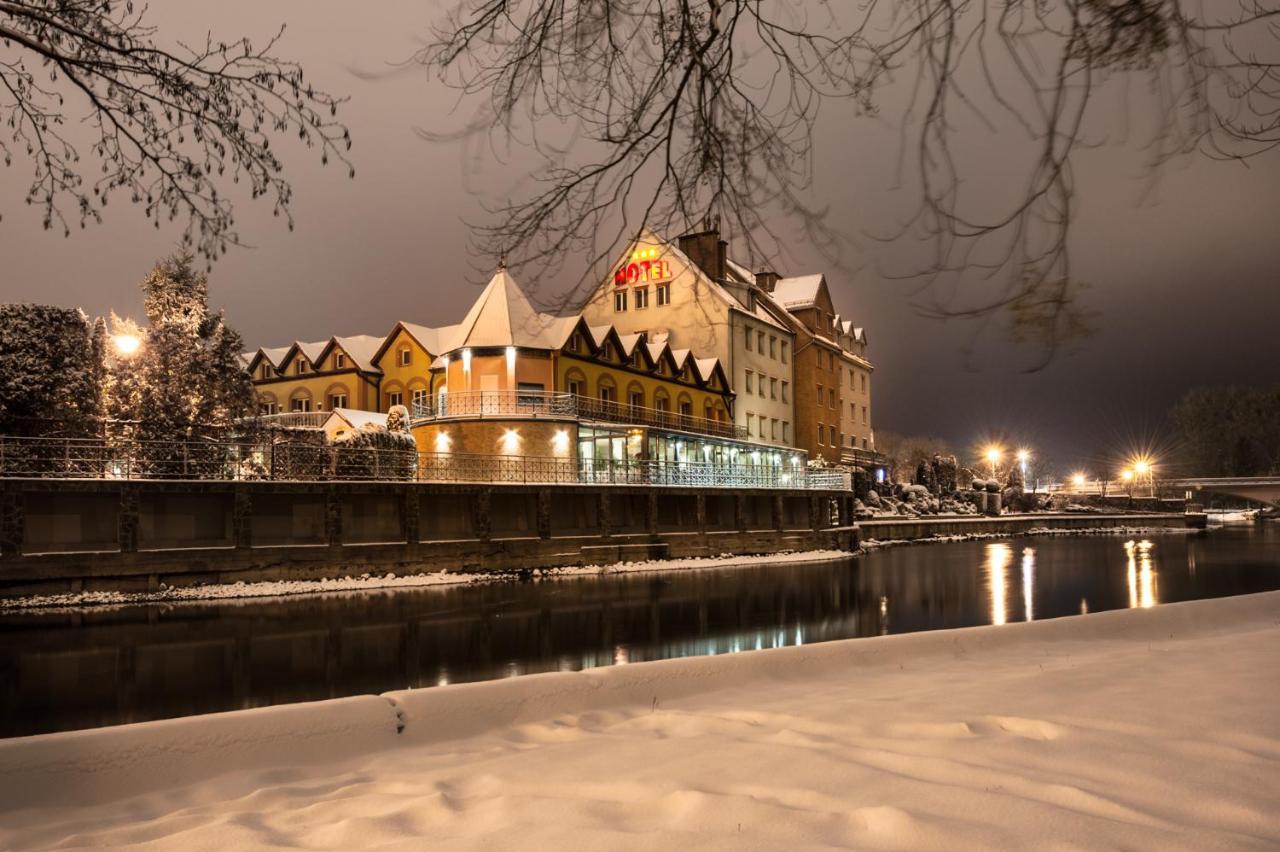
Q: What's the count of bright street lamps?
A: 6